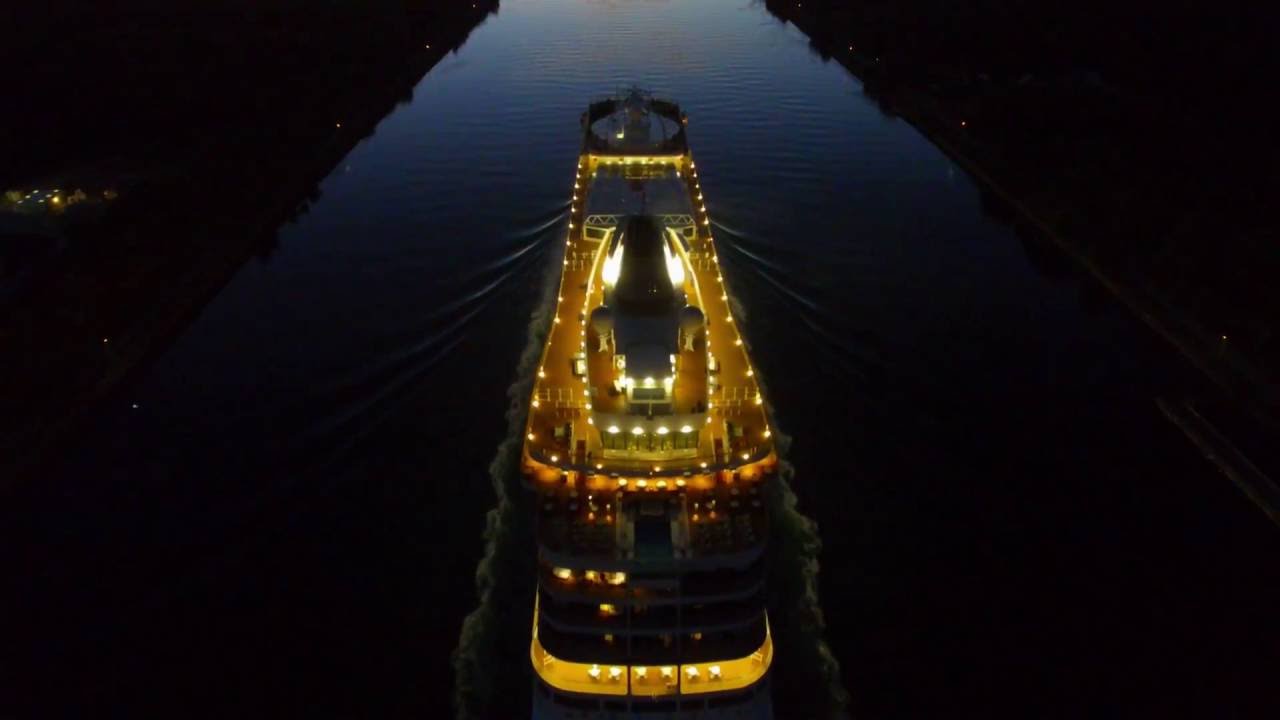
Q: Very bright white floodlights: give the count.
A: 2